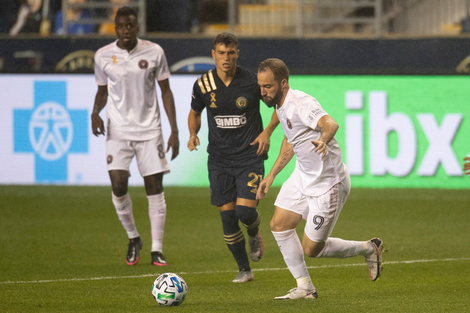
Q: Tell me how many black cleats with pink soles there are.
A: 2